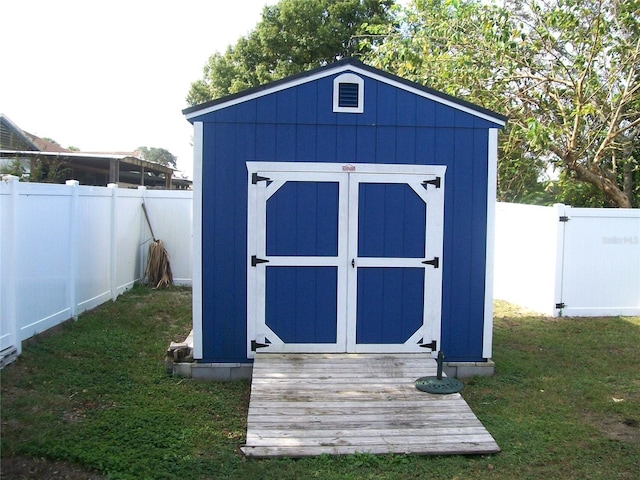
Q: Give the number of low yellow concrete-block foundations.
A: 0